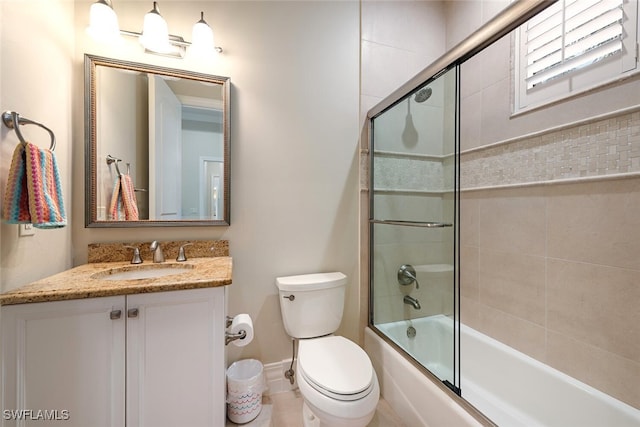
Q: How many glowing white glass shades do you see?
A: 3